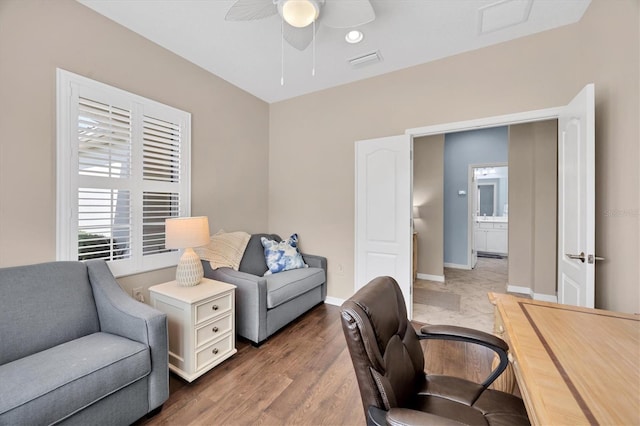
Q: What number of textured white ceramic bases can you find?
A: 1